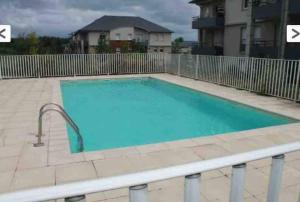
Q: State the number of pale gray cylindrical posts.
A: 5